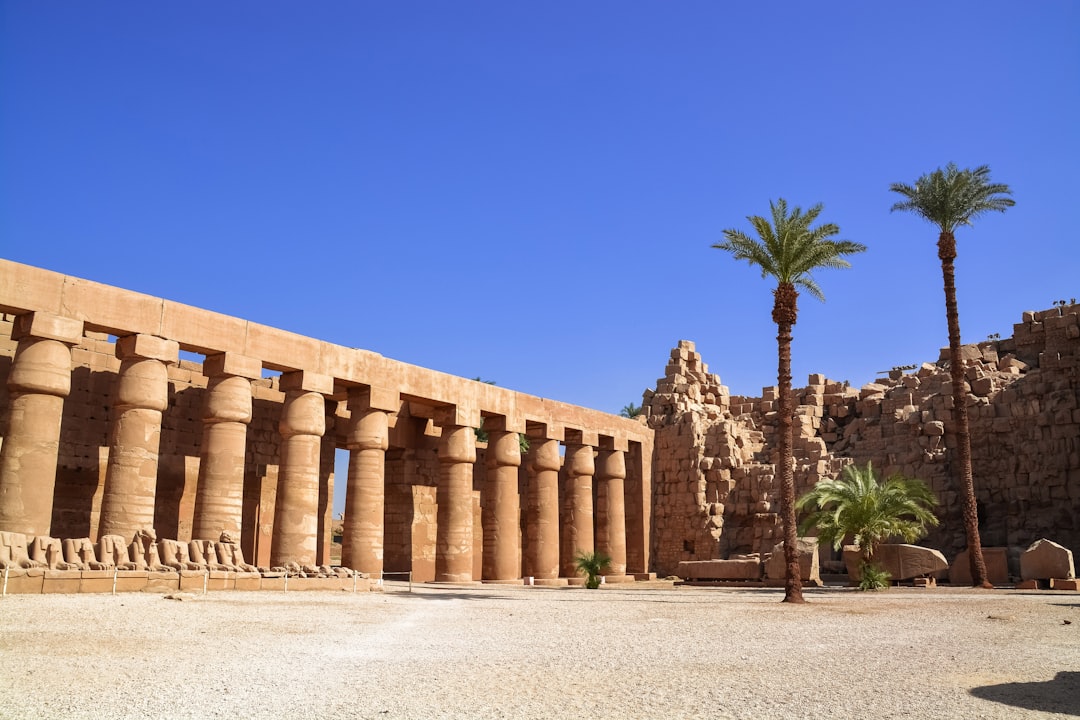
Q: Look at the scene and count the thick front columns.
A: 10